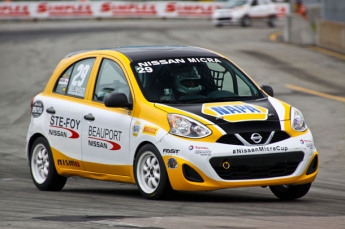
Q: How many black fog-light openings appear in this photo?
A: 2